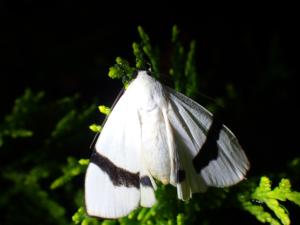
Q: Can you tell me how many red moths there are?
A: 0